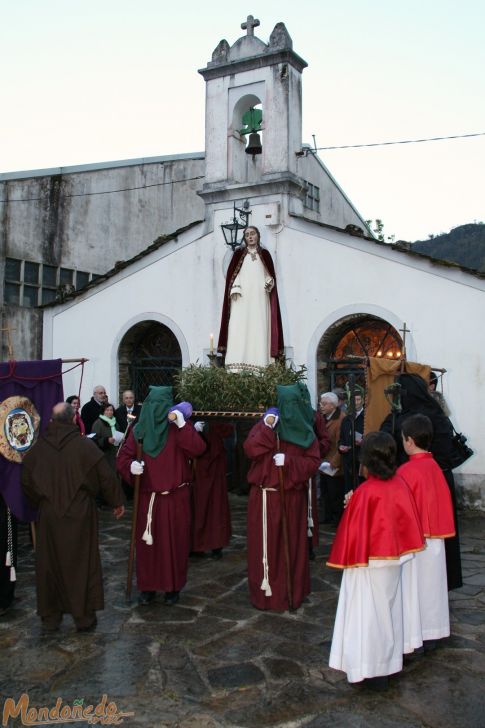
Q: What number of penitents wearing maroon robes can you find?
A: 4